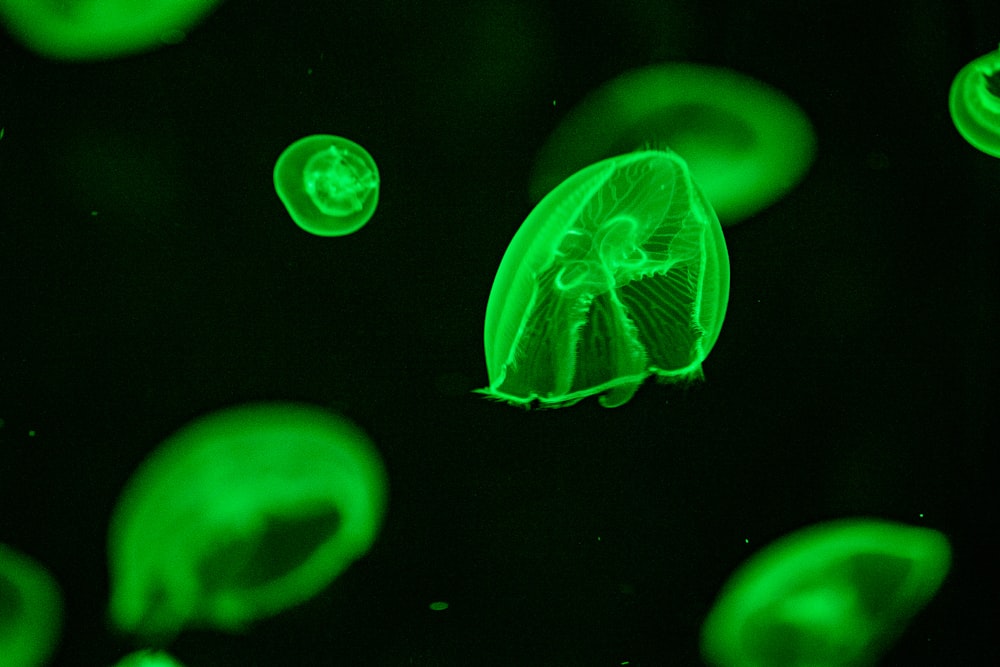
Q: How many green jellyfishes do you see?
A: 9